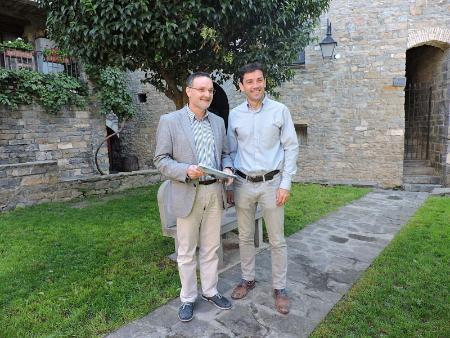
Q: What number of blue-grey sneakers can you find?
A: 2